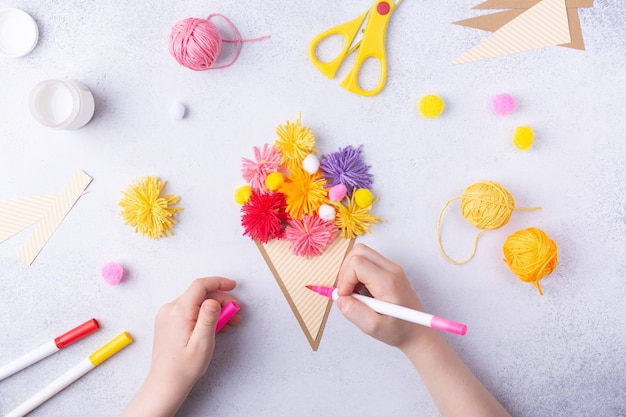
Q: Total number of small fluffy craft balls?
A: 11